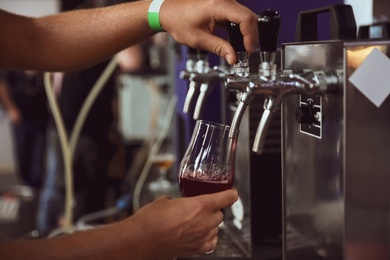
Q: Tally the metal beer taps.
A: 4